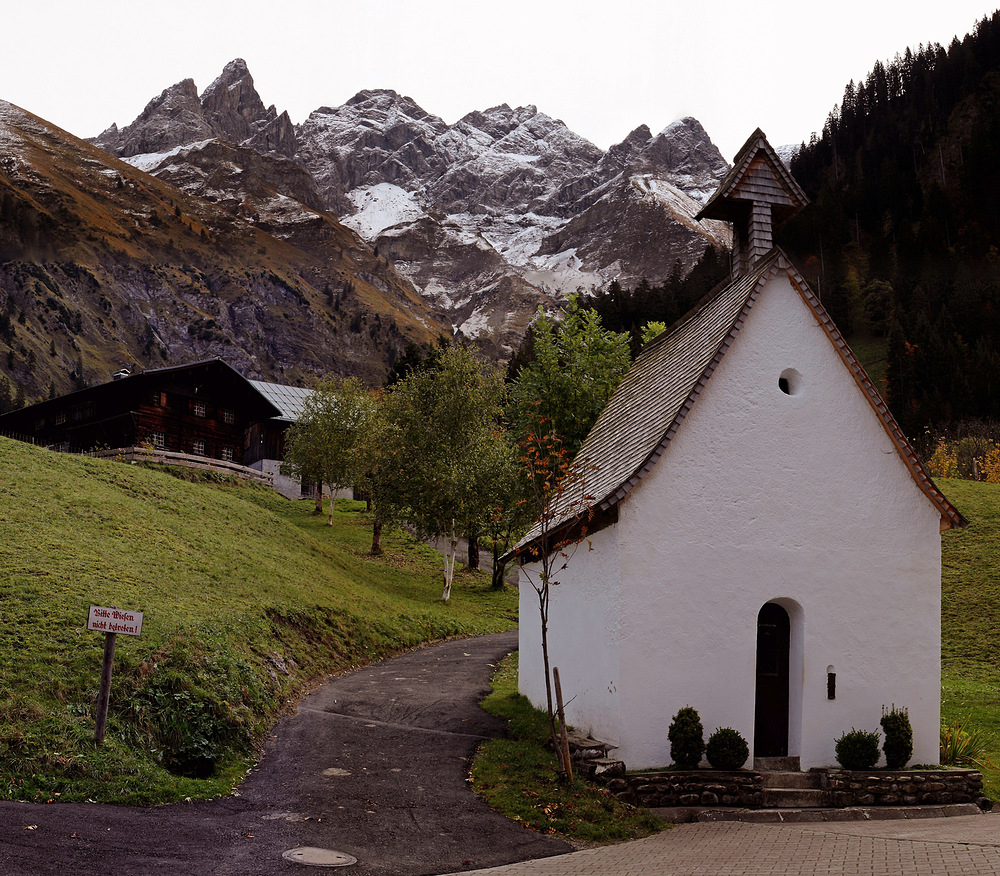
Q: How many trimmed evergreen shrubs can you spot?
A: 4